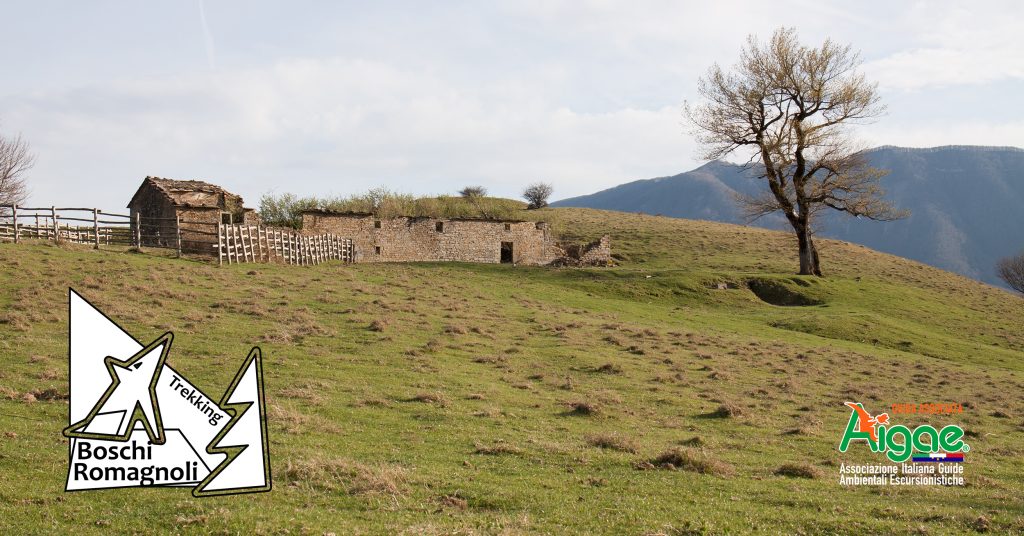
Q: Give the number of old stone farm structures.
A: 2